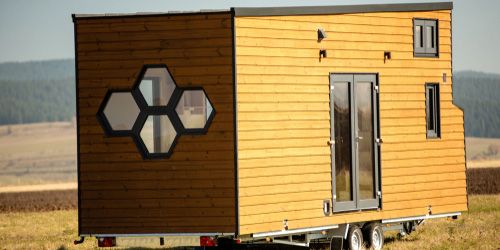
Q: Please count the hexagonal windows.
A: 4